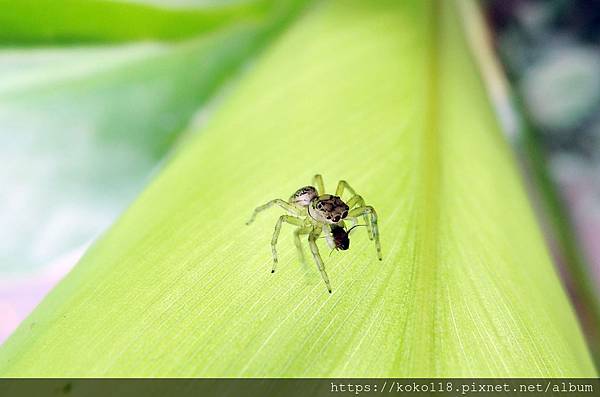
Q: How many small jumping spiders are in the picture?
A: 1